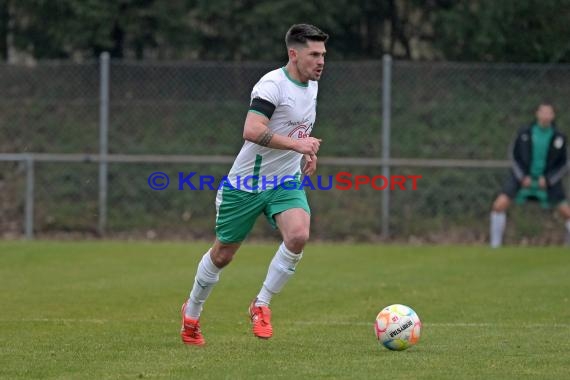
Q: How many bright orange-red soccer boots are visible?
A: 2